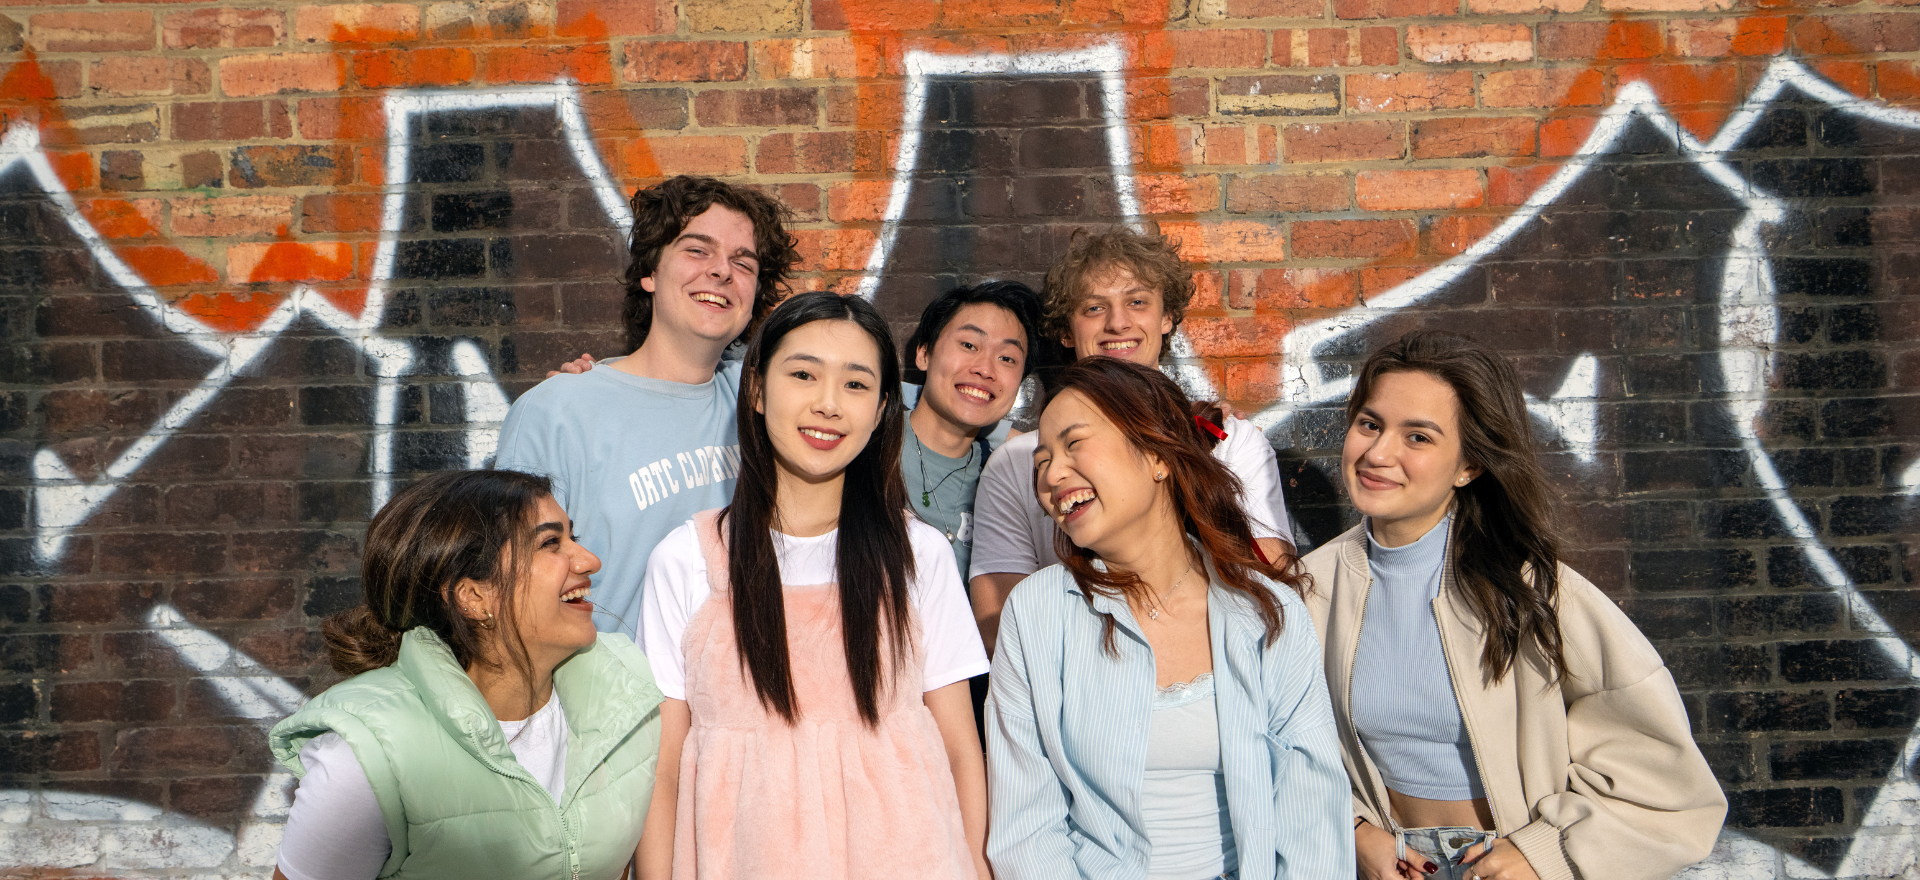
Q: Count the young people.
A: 7